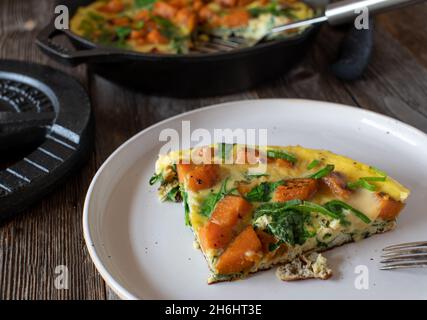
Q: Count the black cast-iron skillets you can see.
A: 1